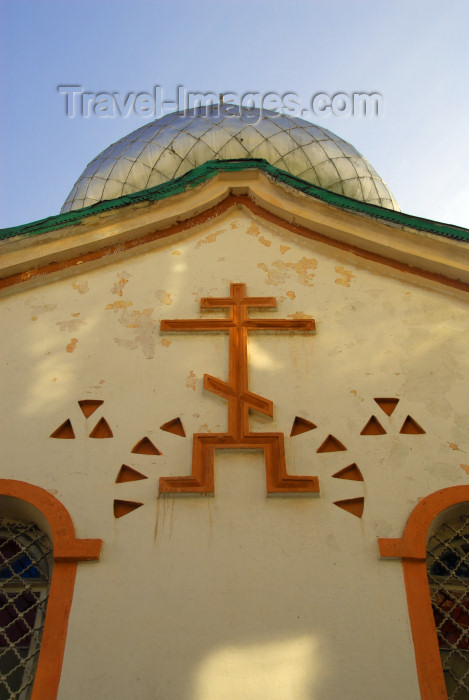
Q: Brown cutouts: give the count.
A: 14